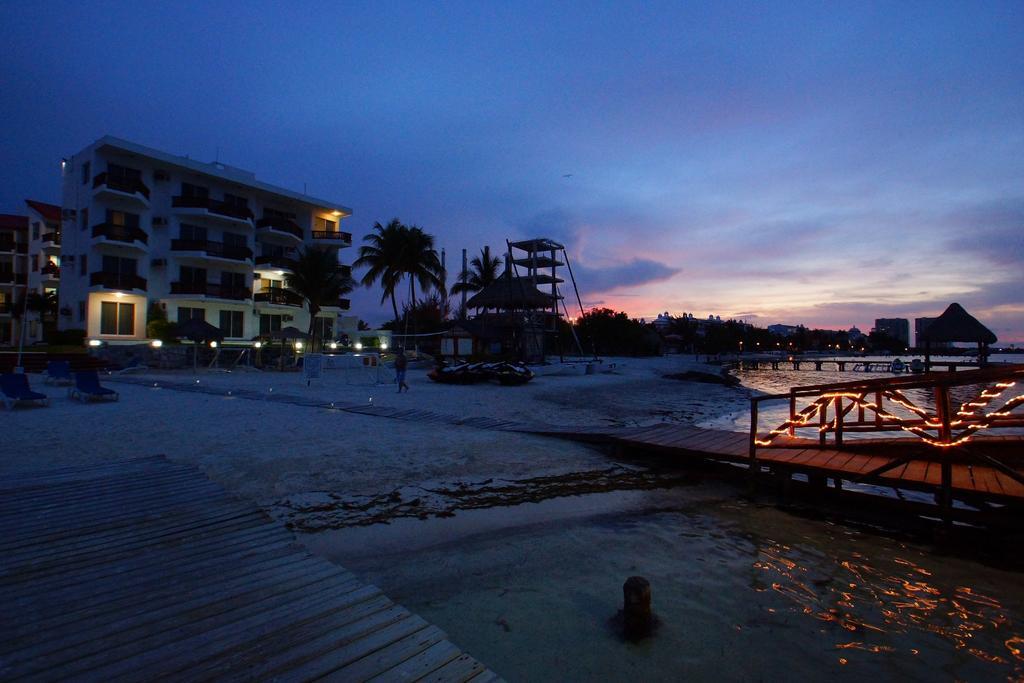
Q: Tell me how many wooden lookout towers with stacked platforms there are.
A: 1